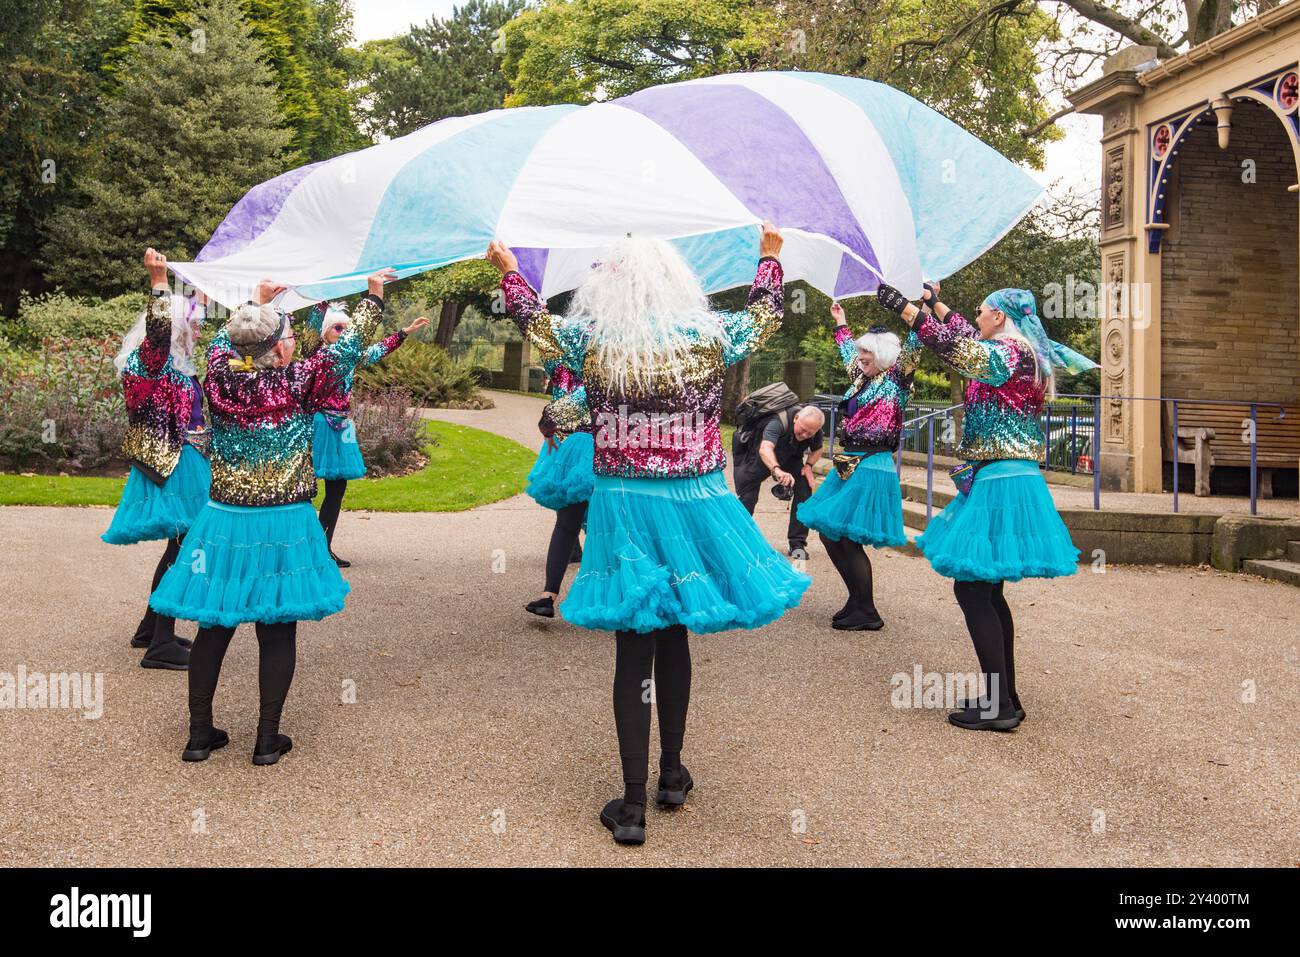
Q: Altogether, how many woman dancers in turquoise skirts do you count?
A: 7